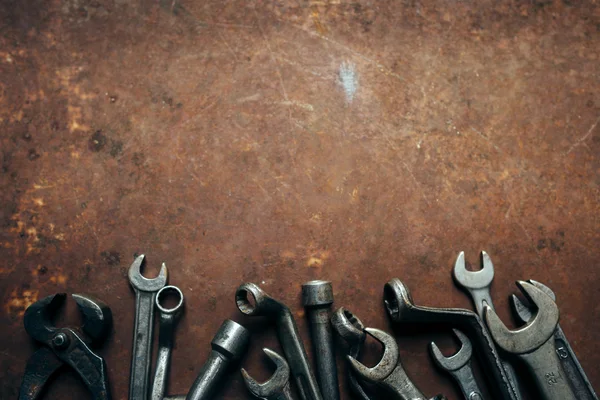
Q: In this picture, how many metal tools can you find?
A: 14